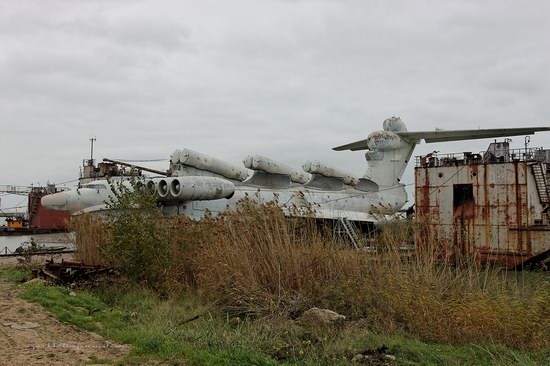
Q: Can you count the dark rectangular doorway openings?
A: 1